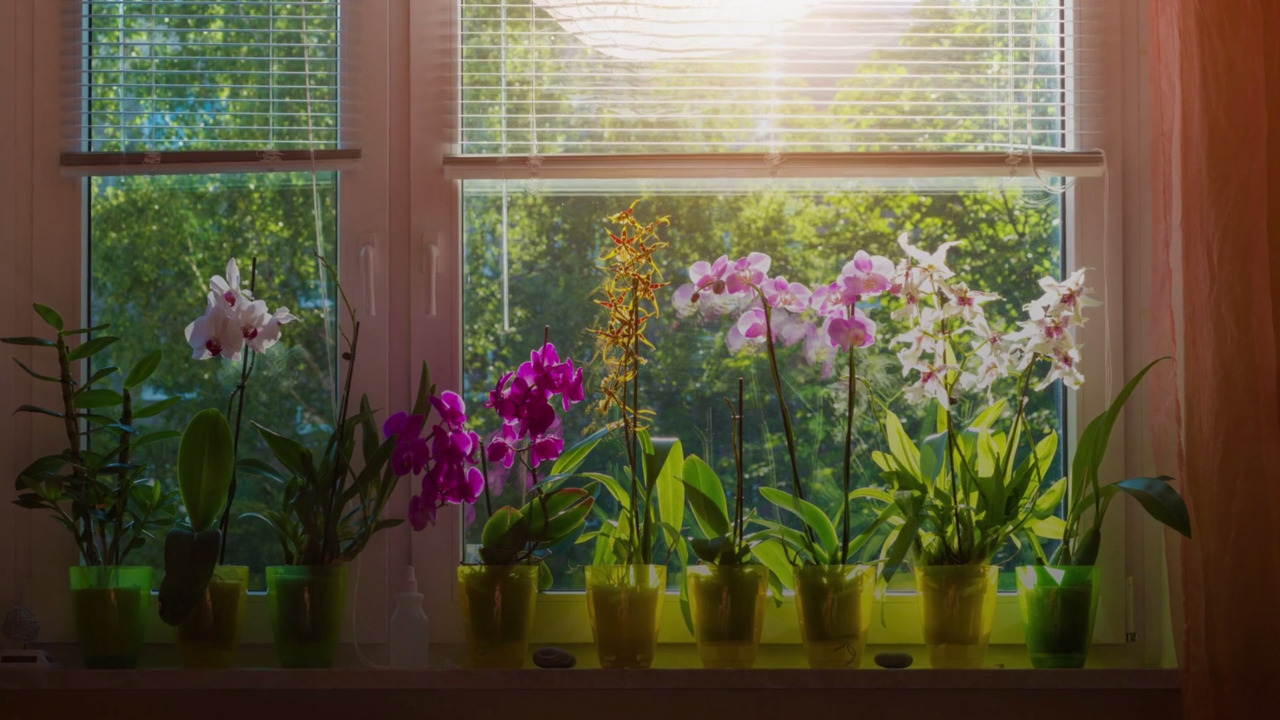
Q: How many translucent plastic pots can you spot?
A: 9